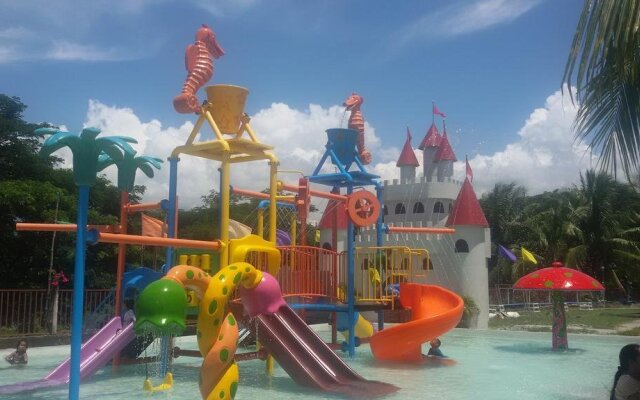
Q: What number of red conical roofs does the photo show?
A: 5